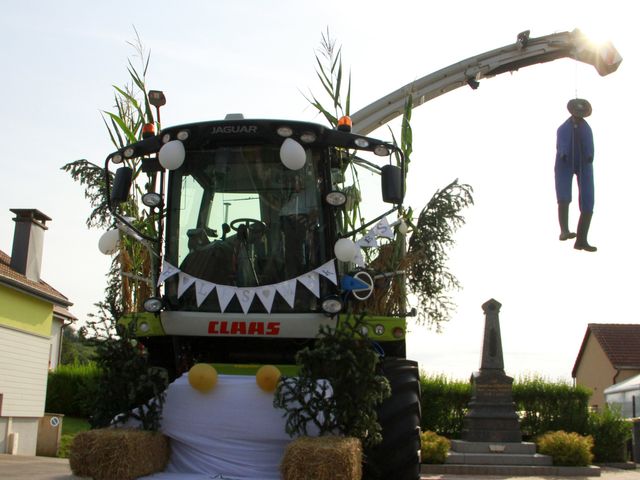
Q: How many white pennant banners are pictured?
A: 12